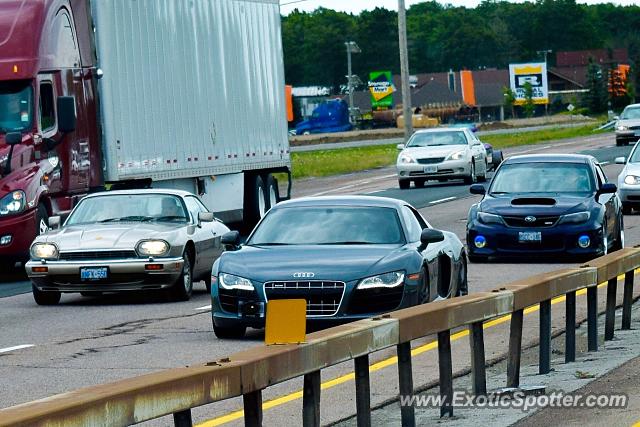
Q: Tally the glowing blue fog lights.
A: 2